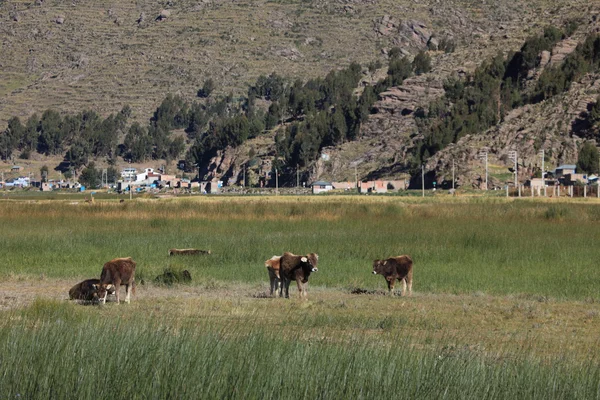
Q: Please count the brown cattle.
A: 6